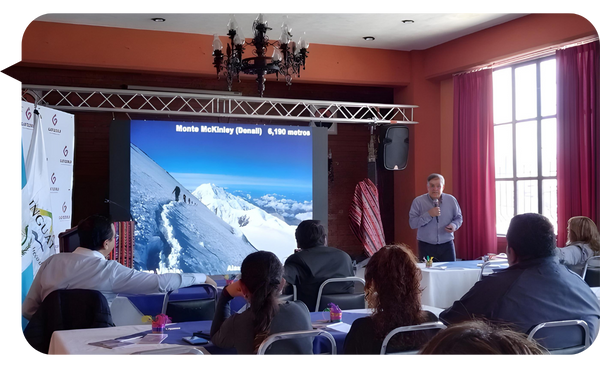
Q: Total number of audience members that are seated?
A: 7